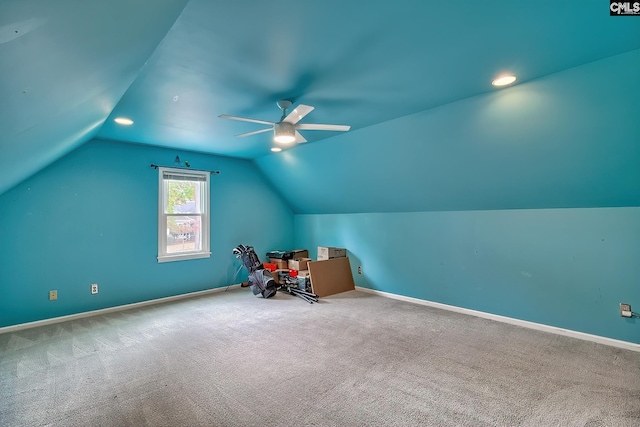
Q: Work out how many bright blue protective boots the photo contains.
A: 0